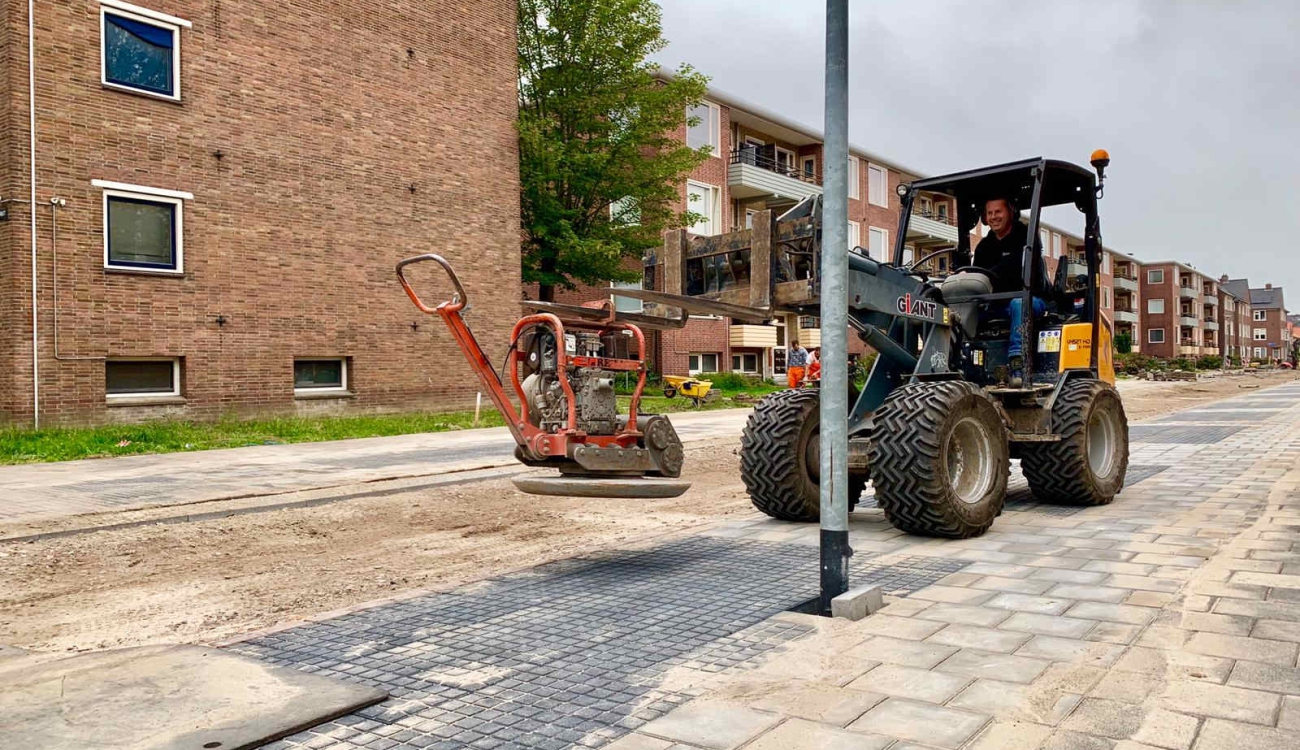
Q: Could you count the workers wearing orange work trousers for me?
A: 2